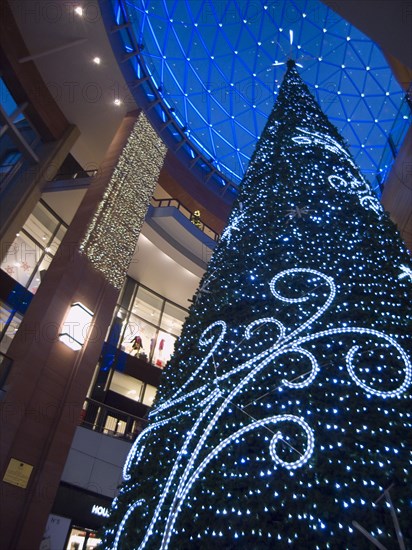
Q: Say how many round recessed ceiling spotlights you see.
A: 3